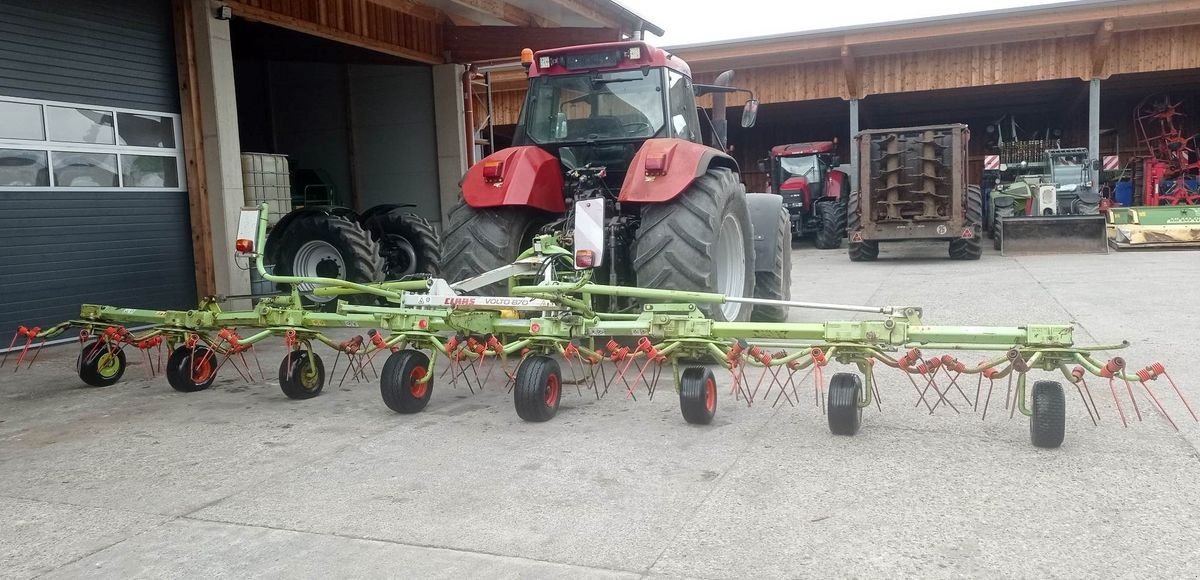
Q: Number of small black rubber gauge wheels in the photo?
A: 8